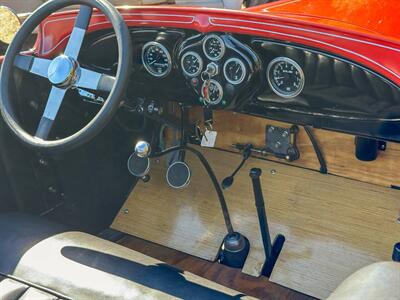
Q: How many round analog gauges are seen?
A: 6